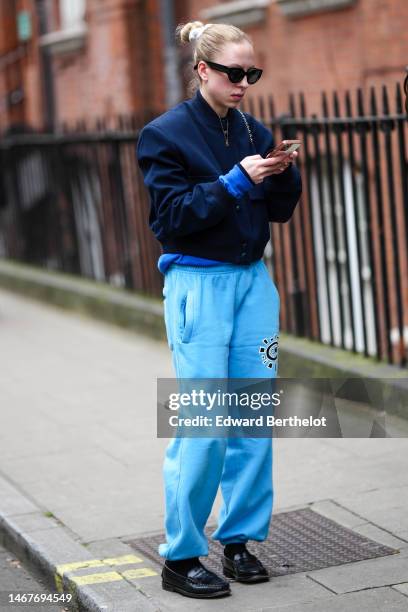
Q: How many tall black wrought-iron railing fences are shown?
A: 1